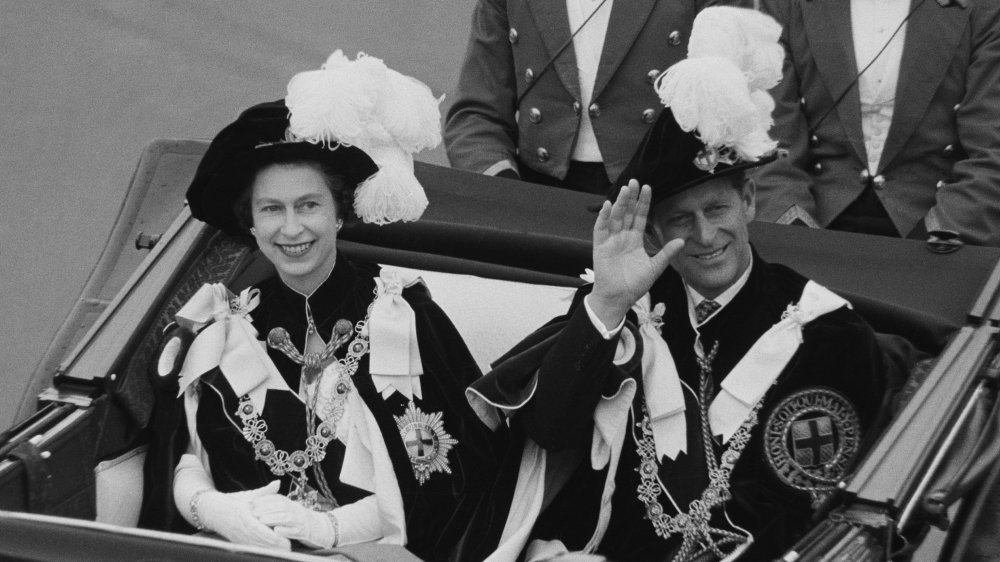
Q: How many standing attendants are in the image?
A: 2